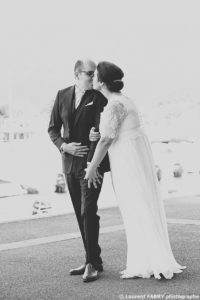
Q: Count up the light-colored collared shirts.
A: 1